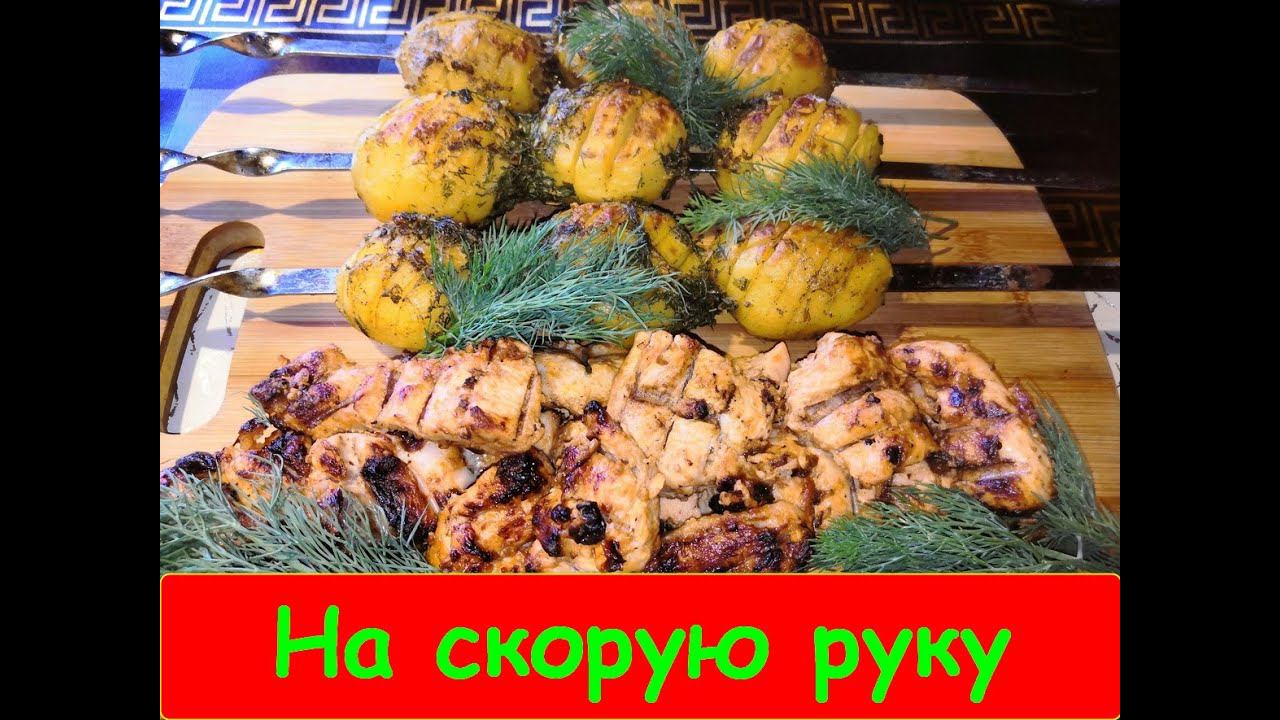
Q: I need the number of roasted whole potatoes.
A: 9